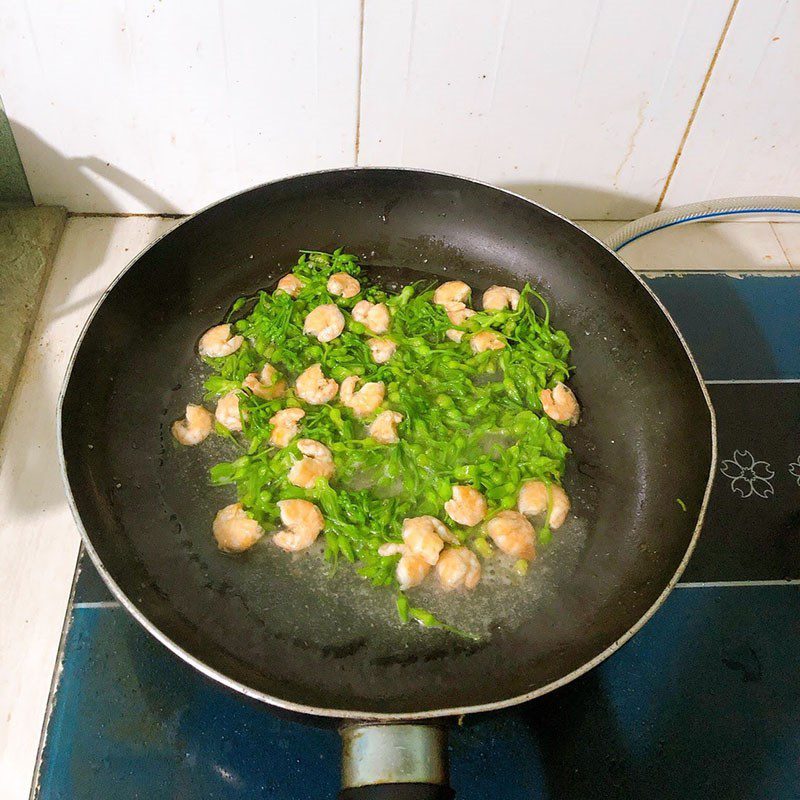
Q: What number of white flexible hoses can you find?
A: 1